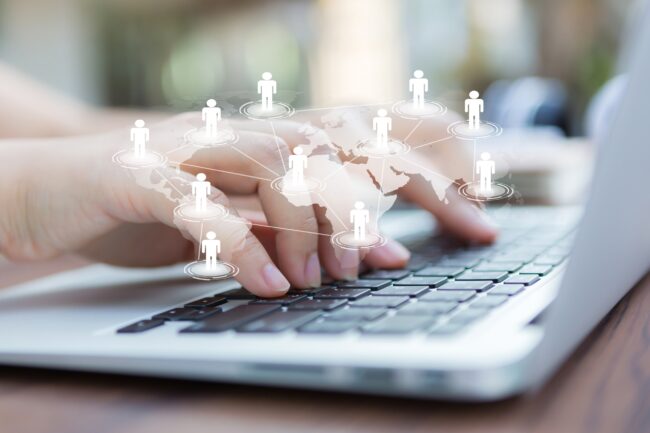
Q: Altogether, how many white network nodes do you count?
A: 11